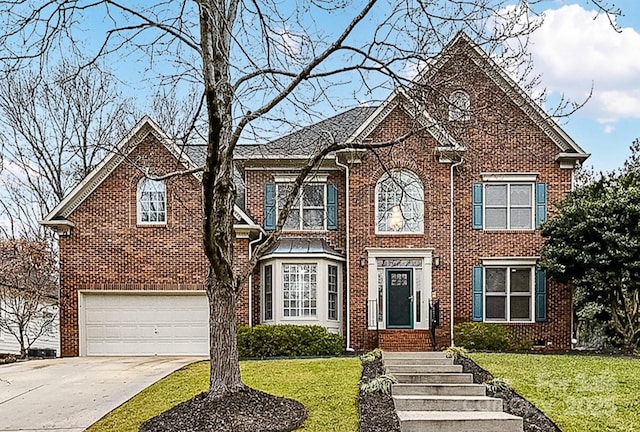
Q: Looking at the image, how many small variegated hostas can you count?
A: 4